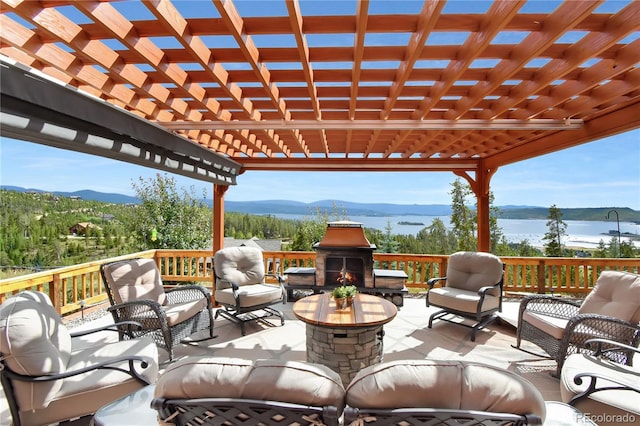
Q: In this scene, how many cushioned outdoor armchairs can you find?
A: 8